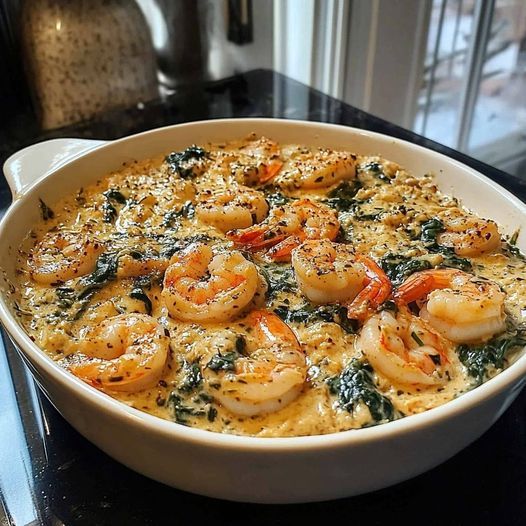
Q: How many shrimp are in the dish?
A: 12